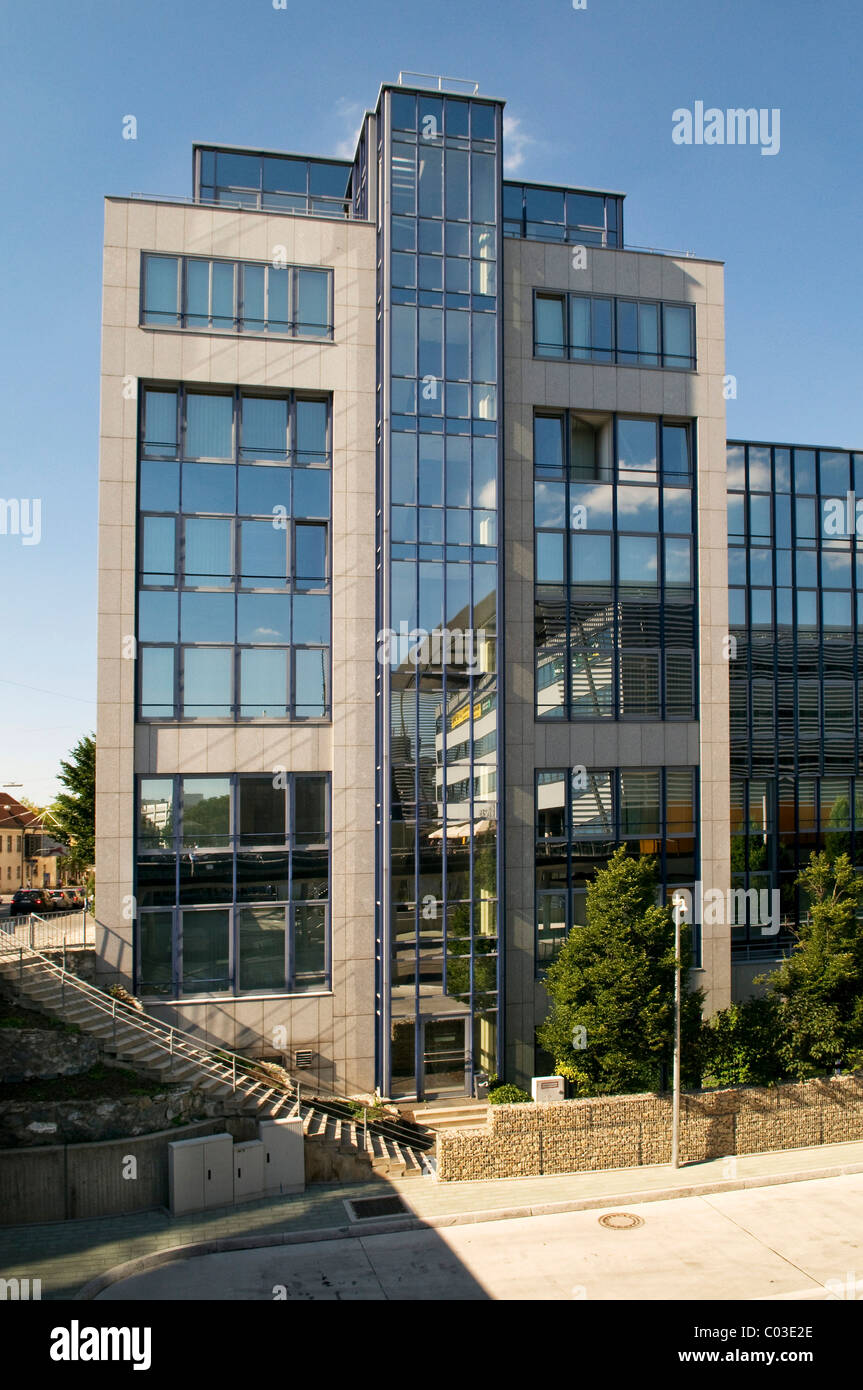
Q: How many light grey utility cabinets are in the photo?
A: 3